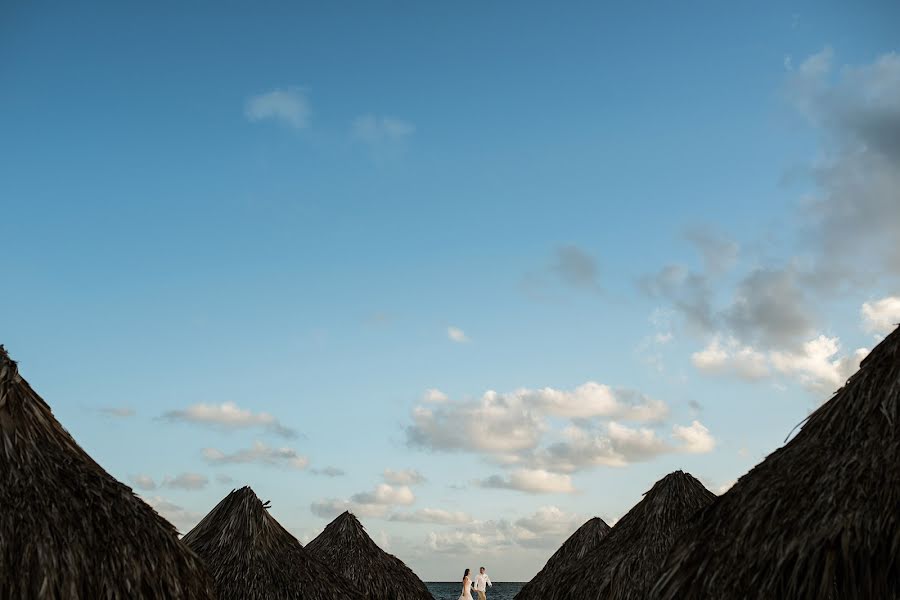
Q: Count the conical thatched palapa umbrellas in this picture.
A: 6